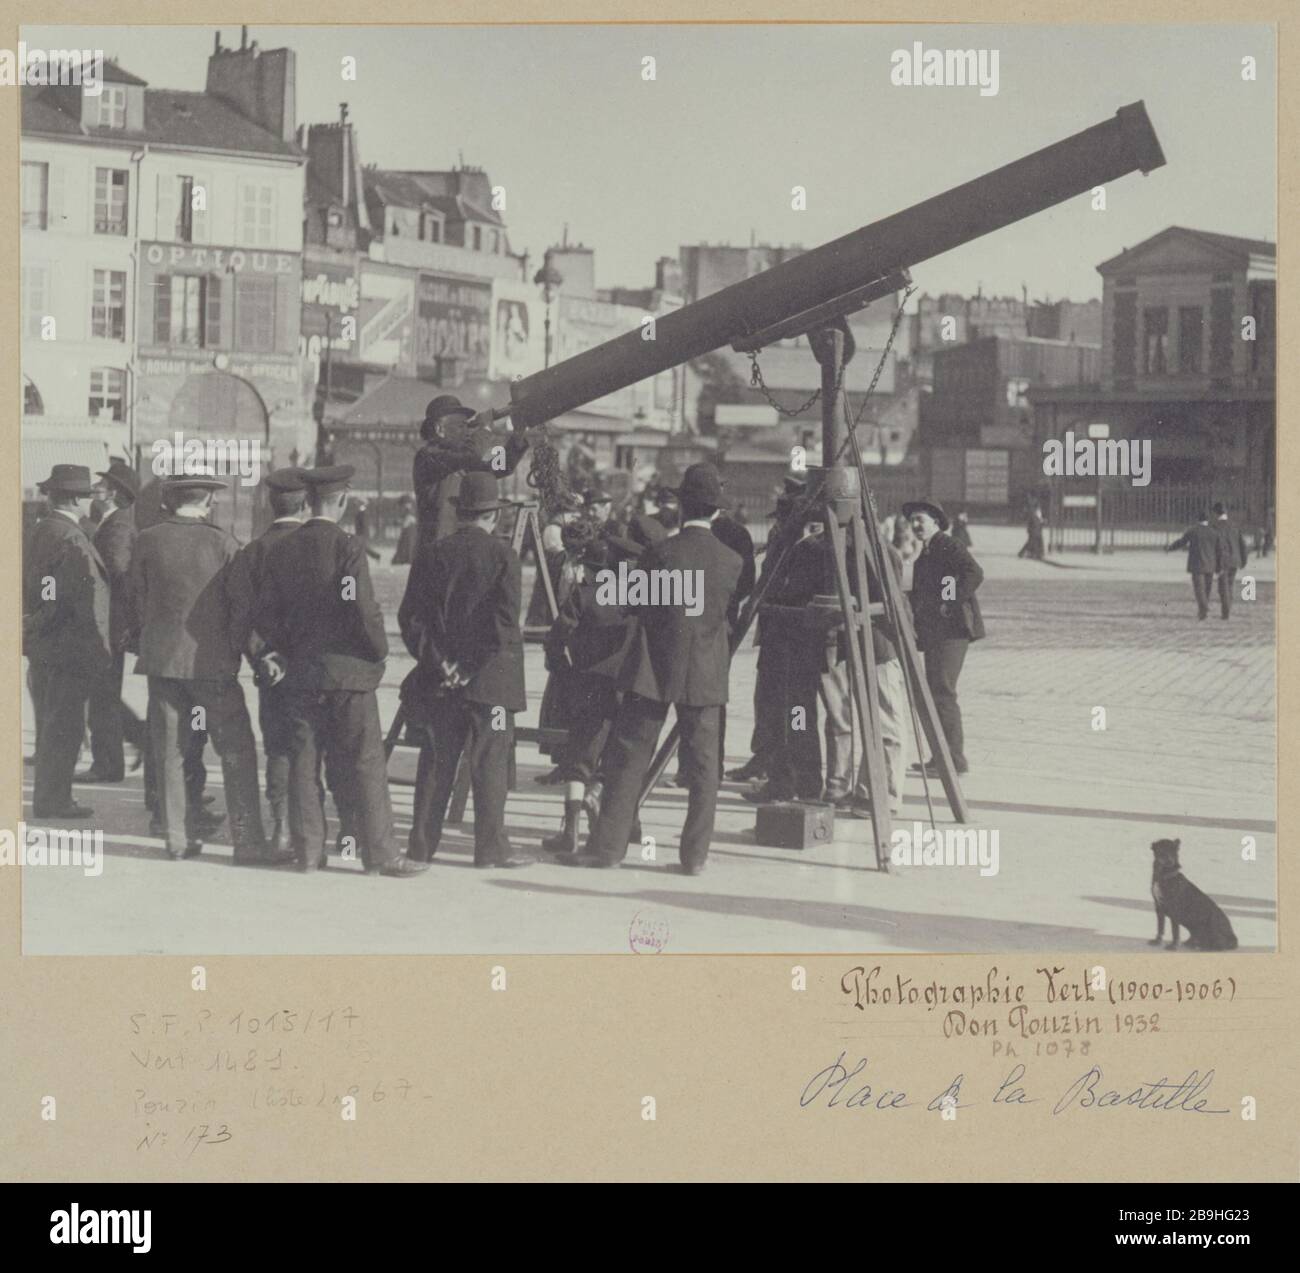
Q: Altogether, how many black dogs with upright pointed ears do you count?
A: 1